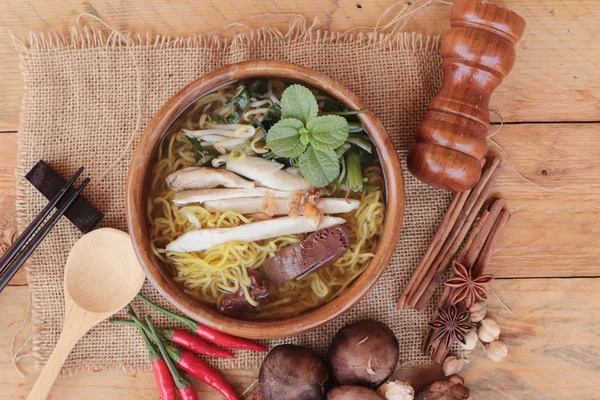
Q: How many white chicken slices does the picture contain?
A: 5